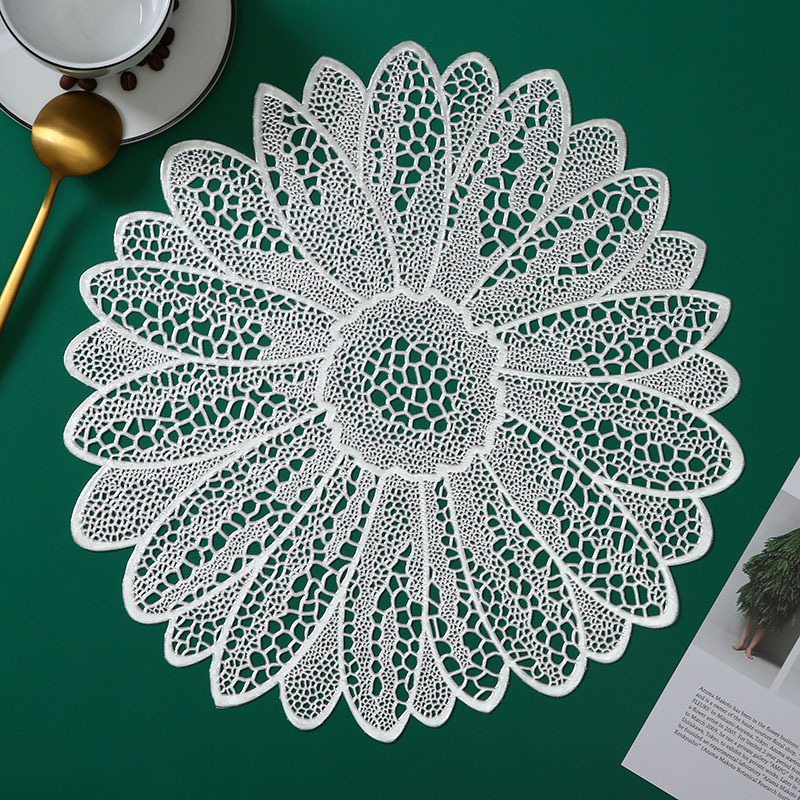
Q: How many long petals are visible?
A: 15